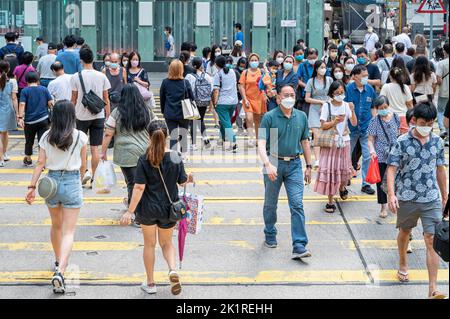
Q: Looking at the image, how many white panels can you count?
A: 5